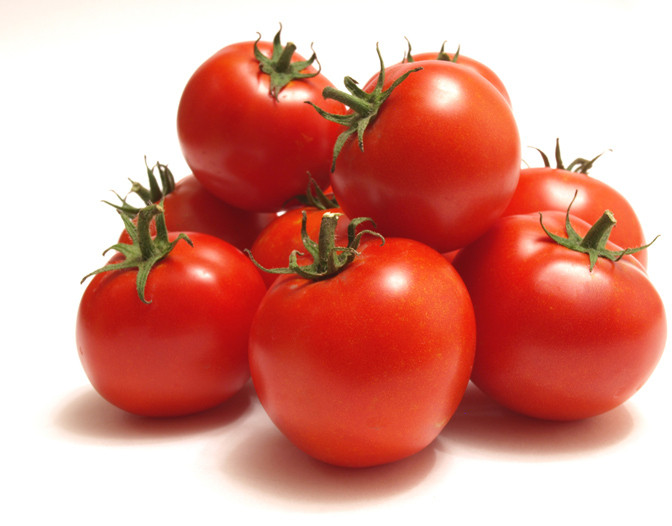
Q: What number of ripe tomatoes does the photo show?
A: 9